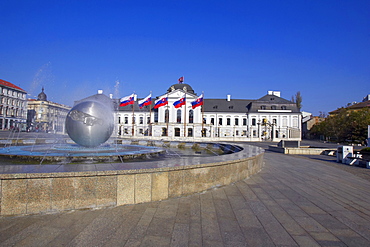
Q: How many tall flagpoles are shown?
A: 5